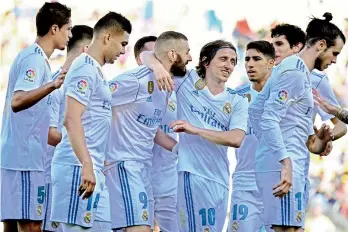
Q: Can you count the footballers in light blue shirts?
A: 9